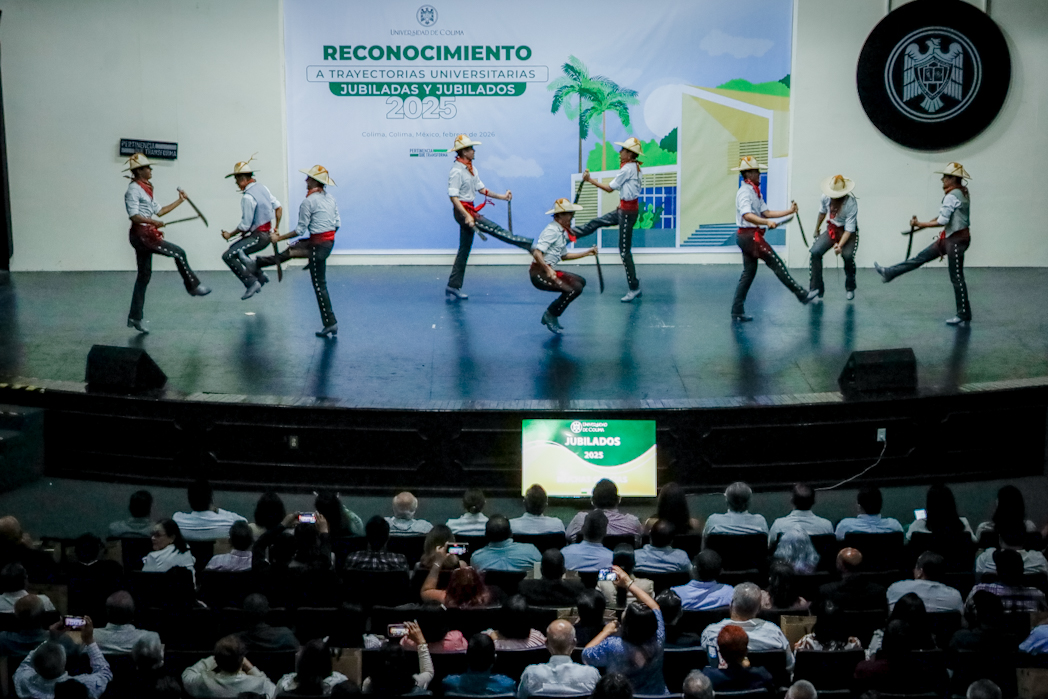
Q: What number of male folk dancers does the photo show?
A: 9